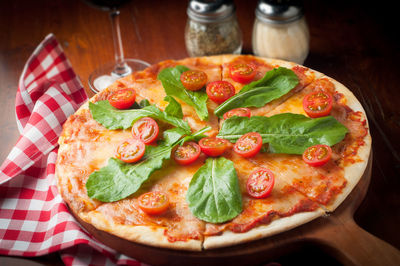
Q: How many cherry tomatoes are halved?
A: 14